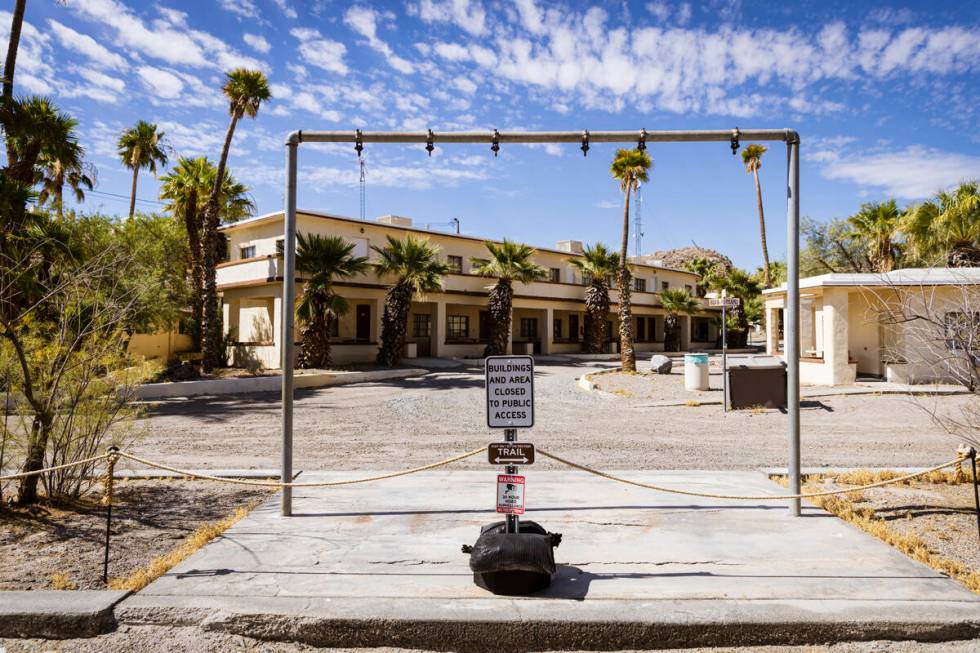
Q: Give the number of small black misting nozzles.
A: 6